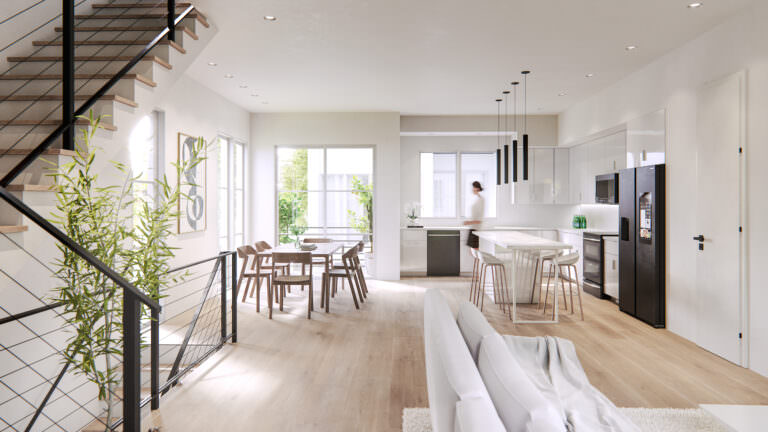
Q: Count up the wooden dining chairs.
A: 6